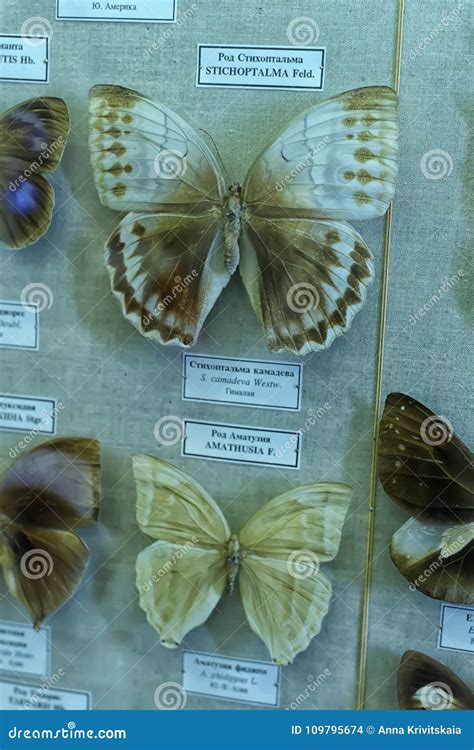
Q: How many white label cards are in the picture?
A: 11